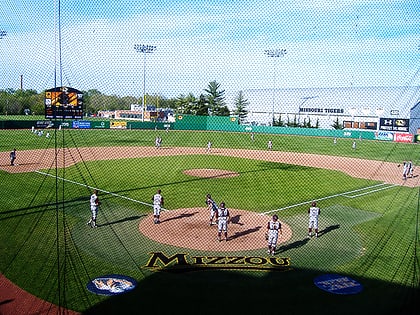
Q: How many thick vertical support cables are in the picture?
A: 2